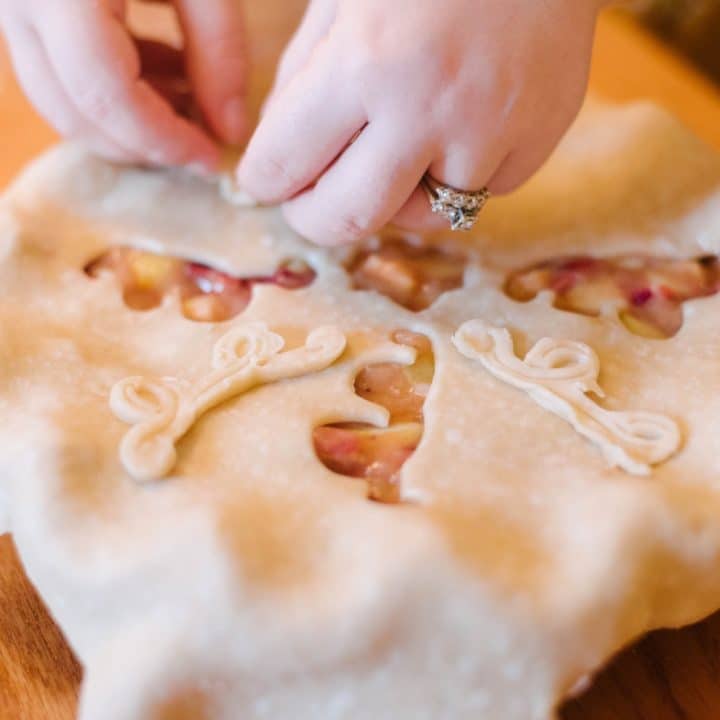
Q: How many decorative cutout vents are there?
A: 4